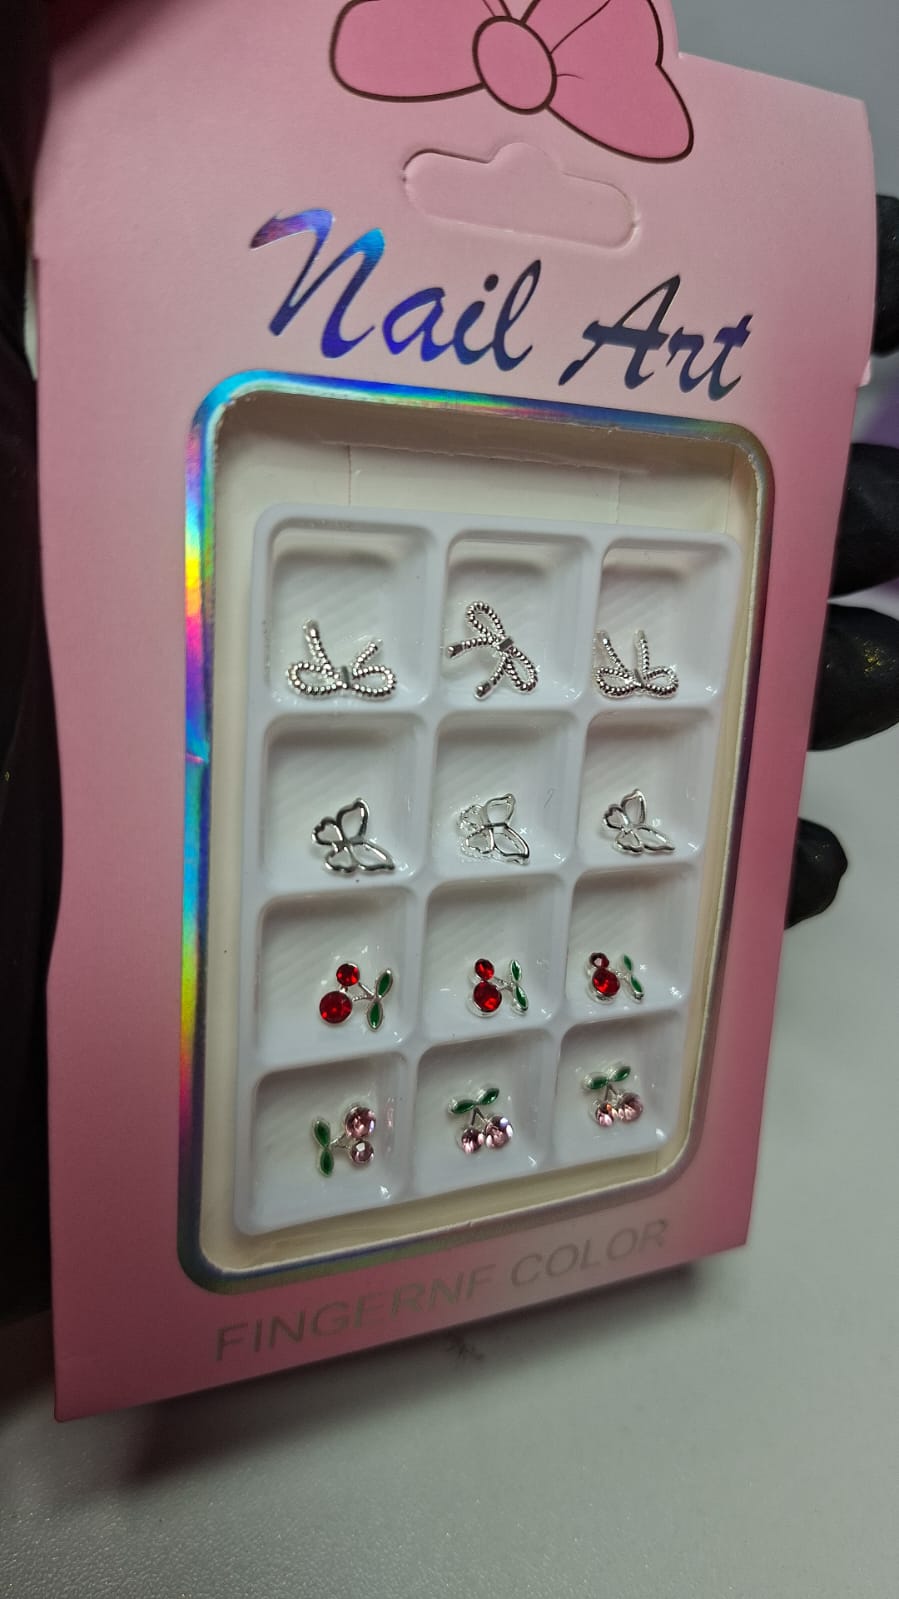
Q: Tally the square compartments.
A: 12